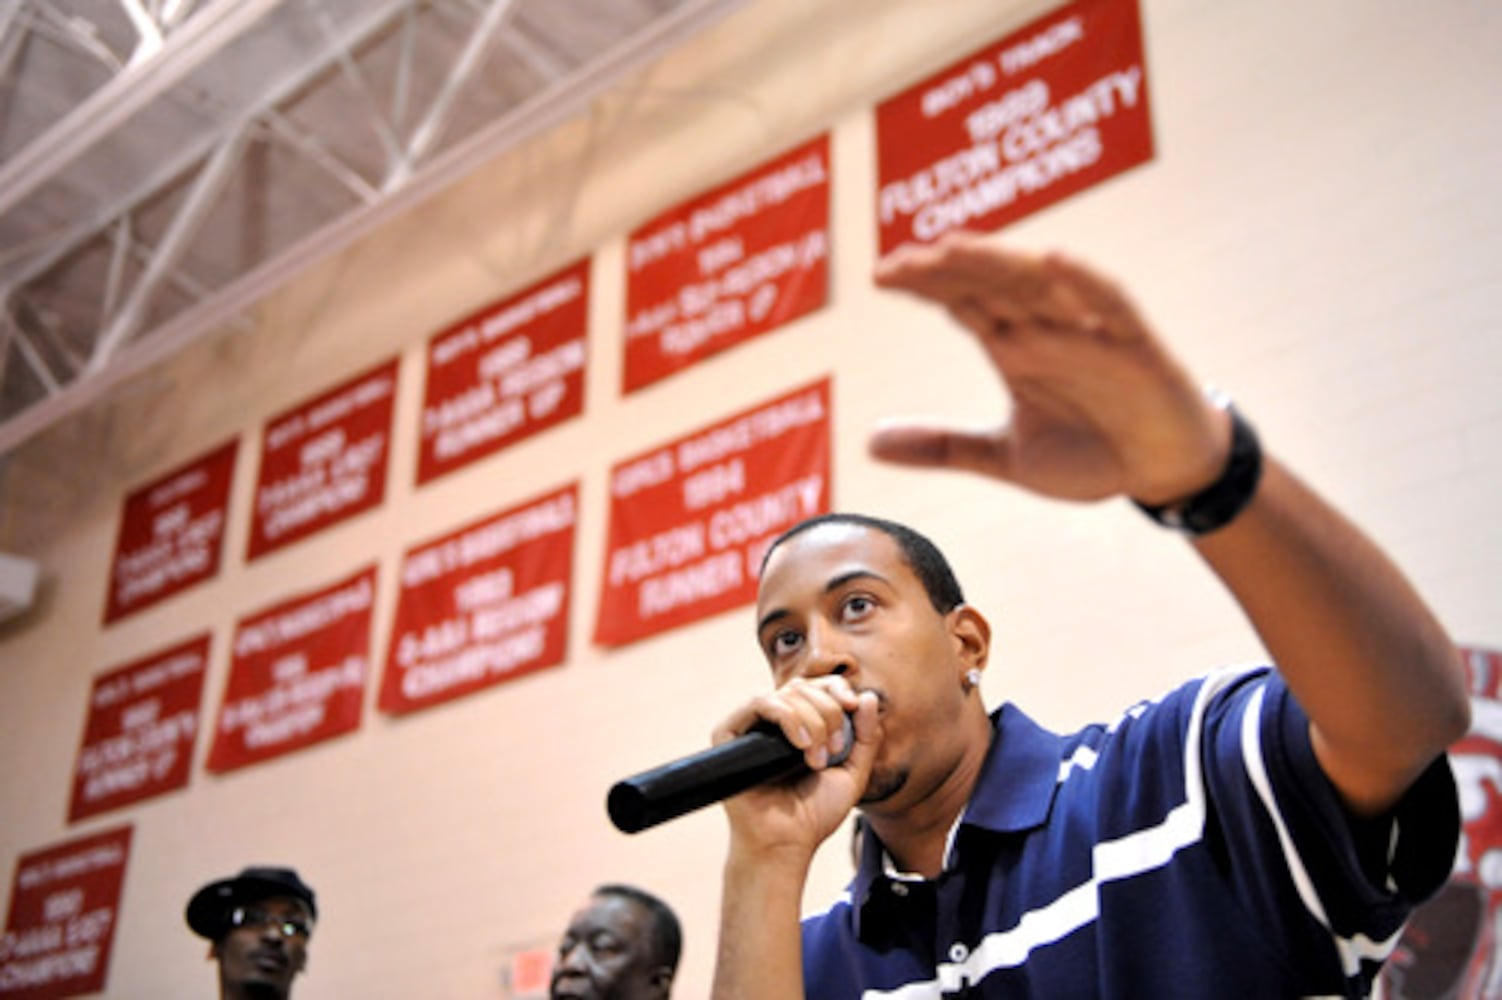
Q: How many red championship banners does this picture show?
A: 10